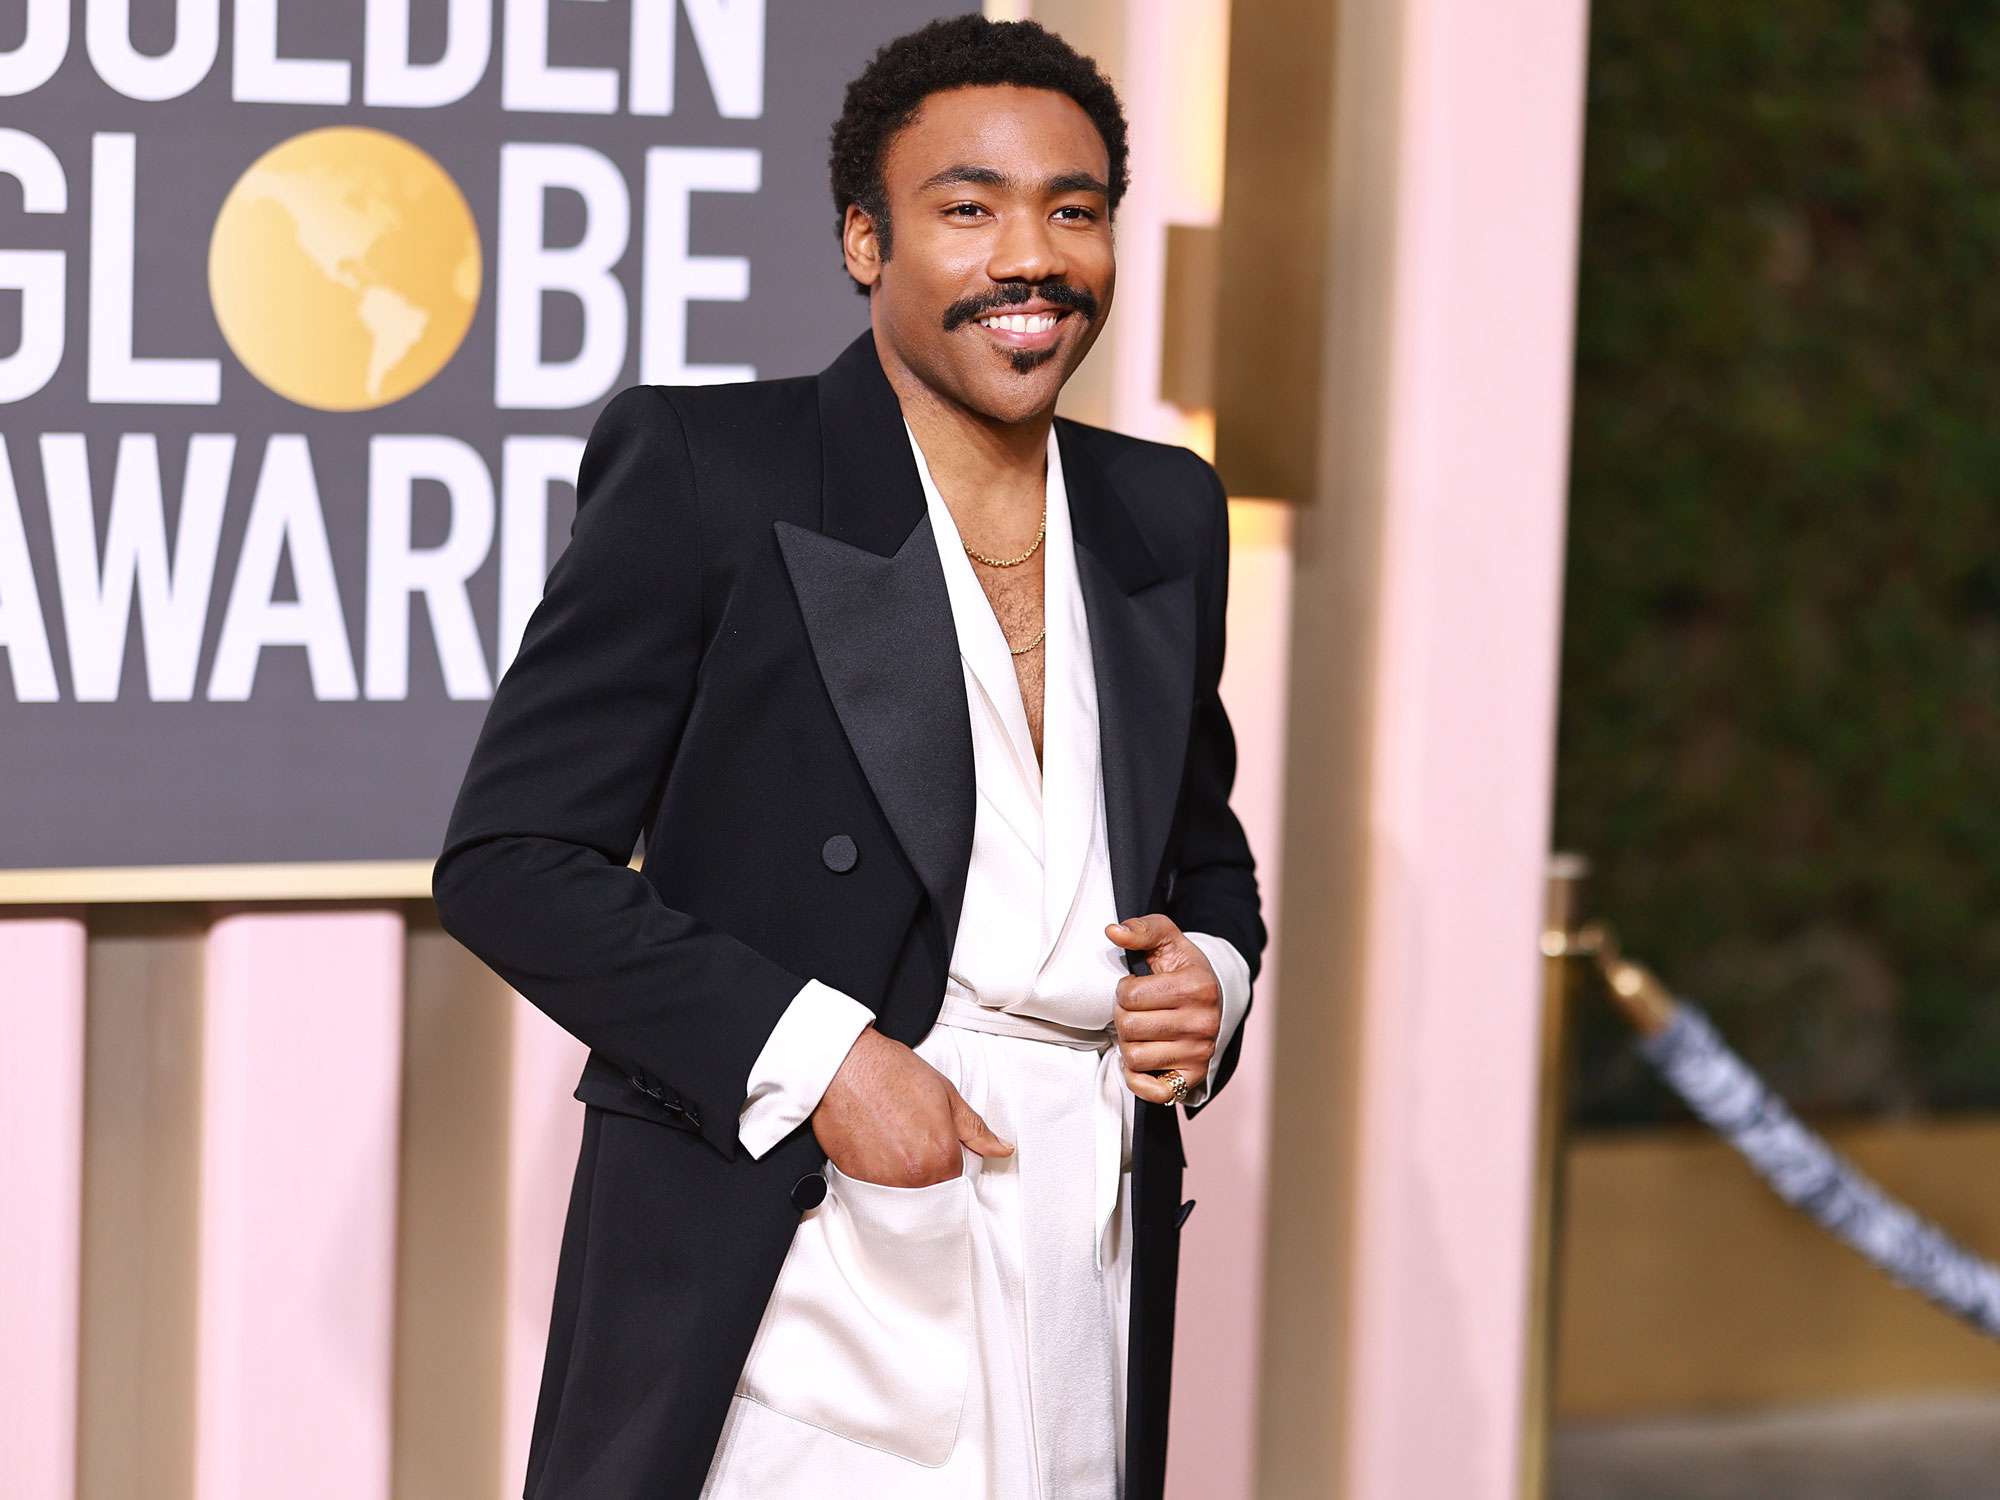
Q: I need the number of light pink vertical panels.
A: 5